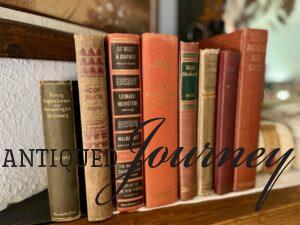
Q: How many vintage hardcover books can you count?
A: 8